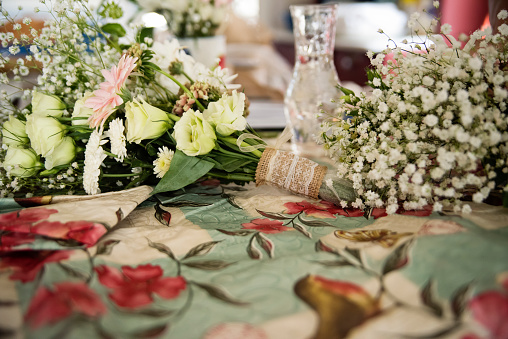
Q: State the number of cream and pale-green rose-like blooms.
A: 9